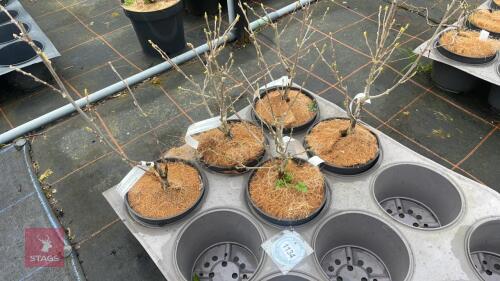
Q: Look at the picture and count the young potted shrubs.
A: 5